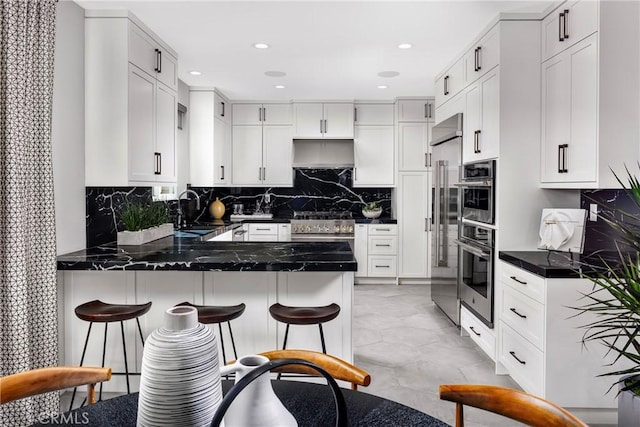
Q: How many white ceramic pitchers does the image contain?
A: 1